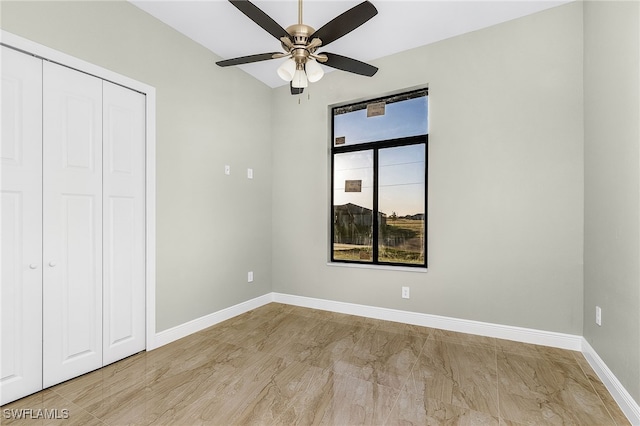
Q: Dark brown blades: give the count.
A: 5